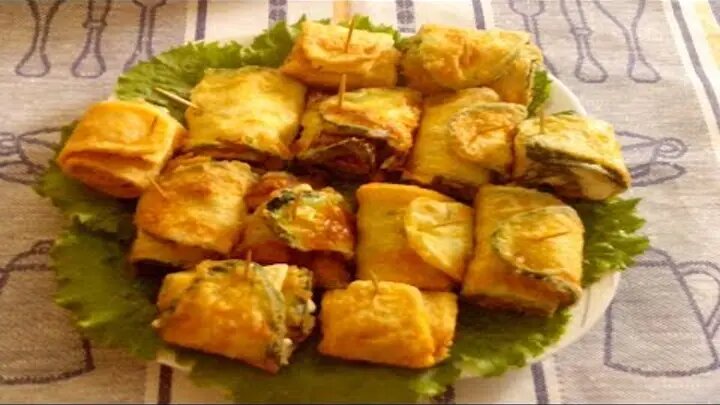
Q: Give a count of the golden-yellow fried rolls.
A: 13